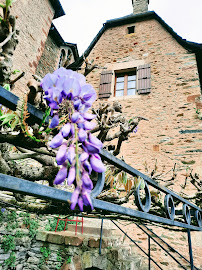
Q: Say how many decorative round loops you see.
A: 5